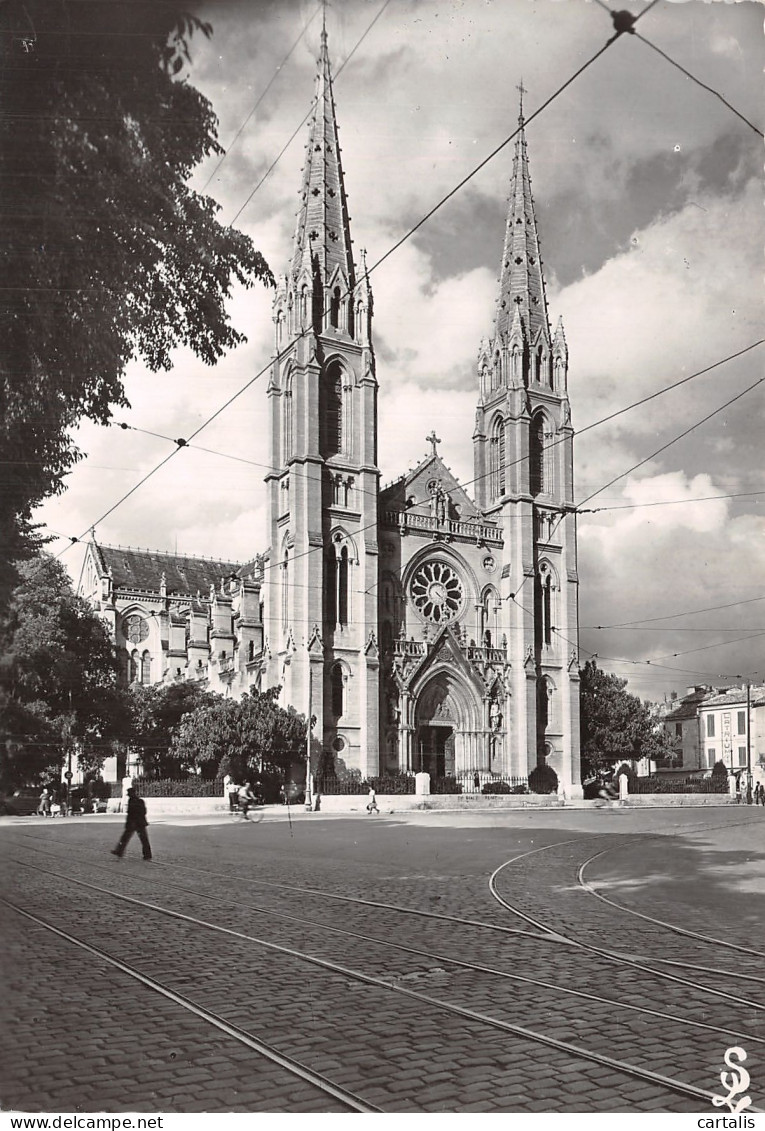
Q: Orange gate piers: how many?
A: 0